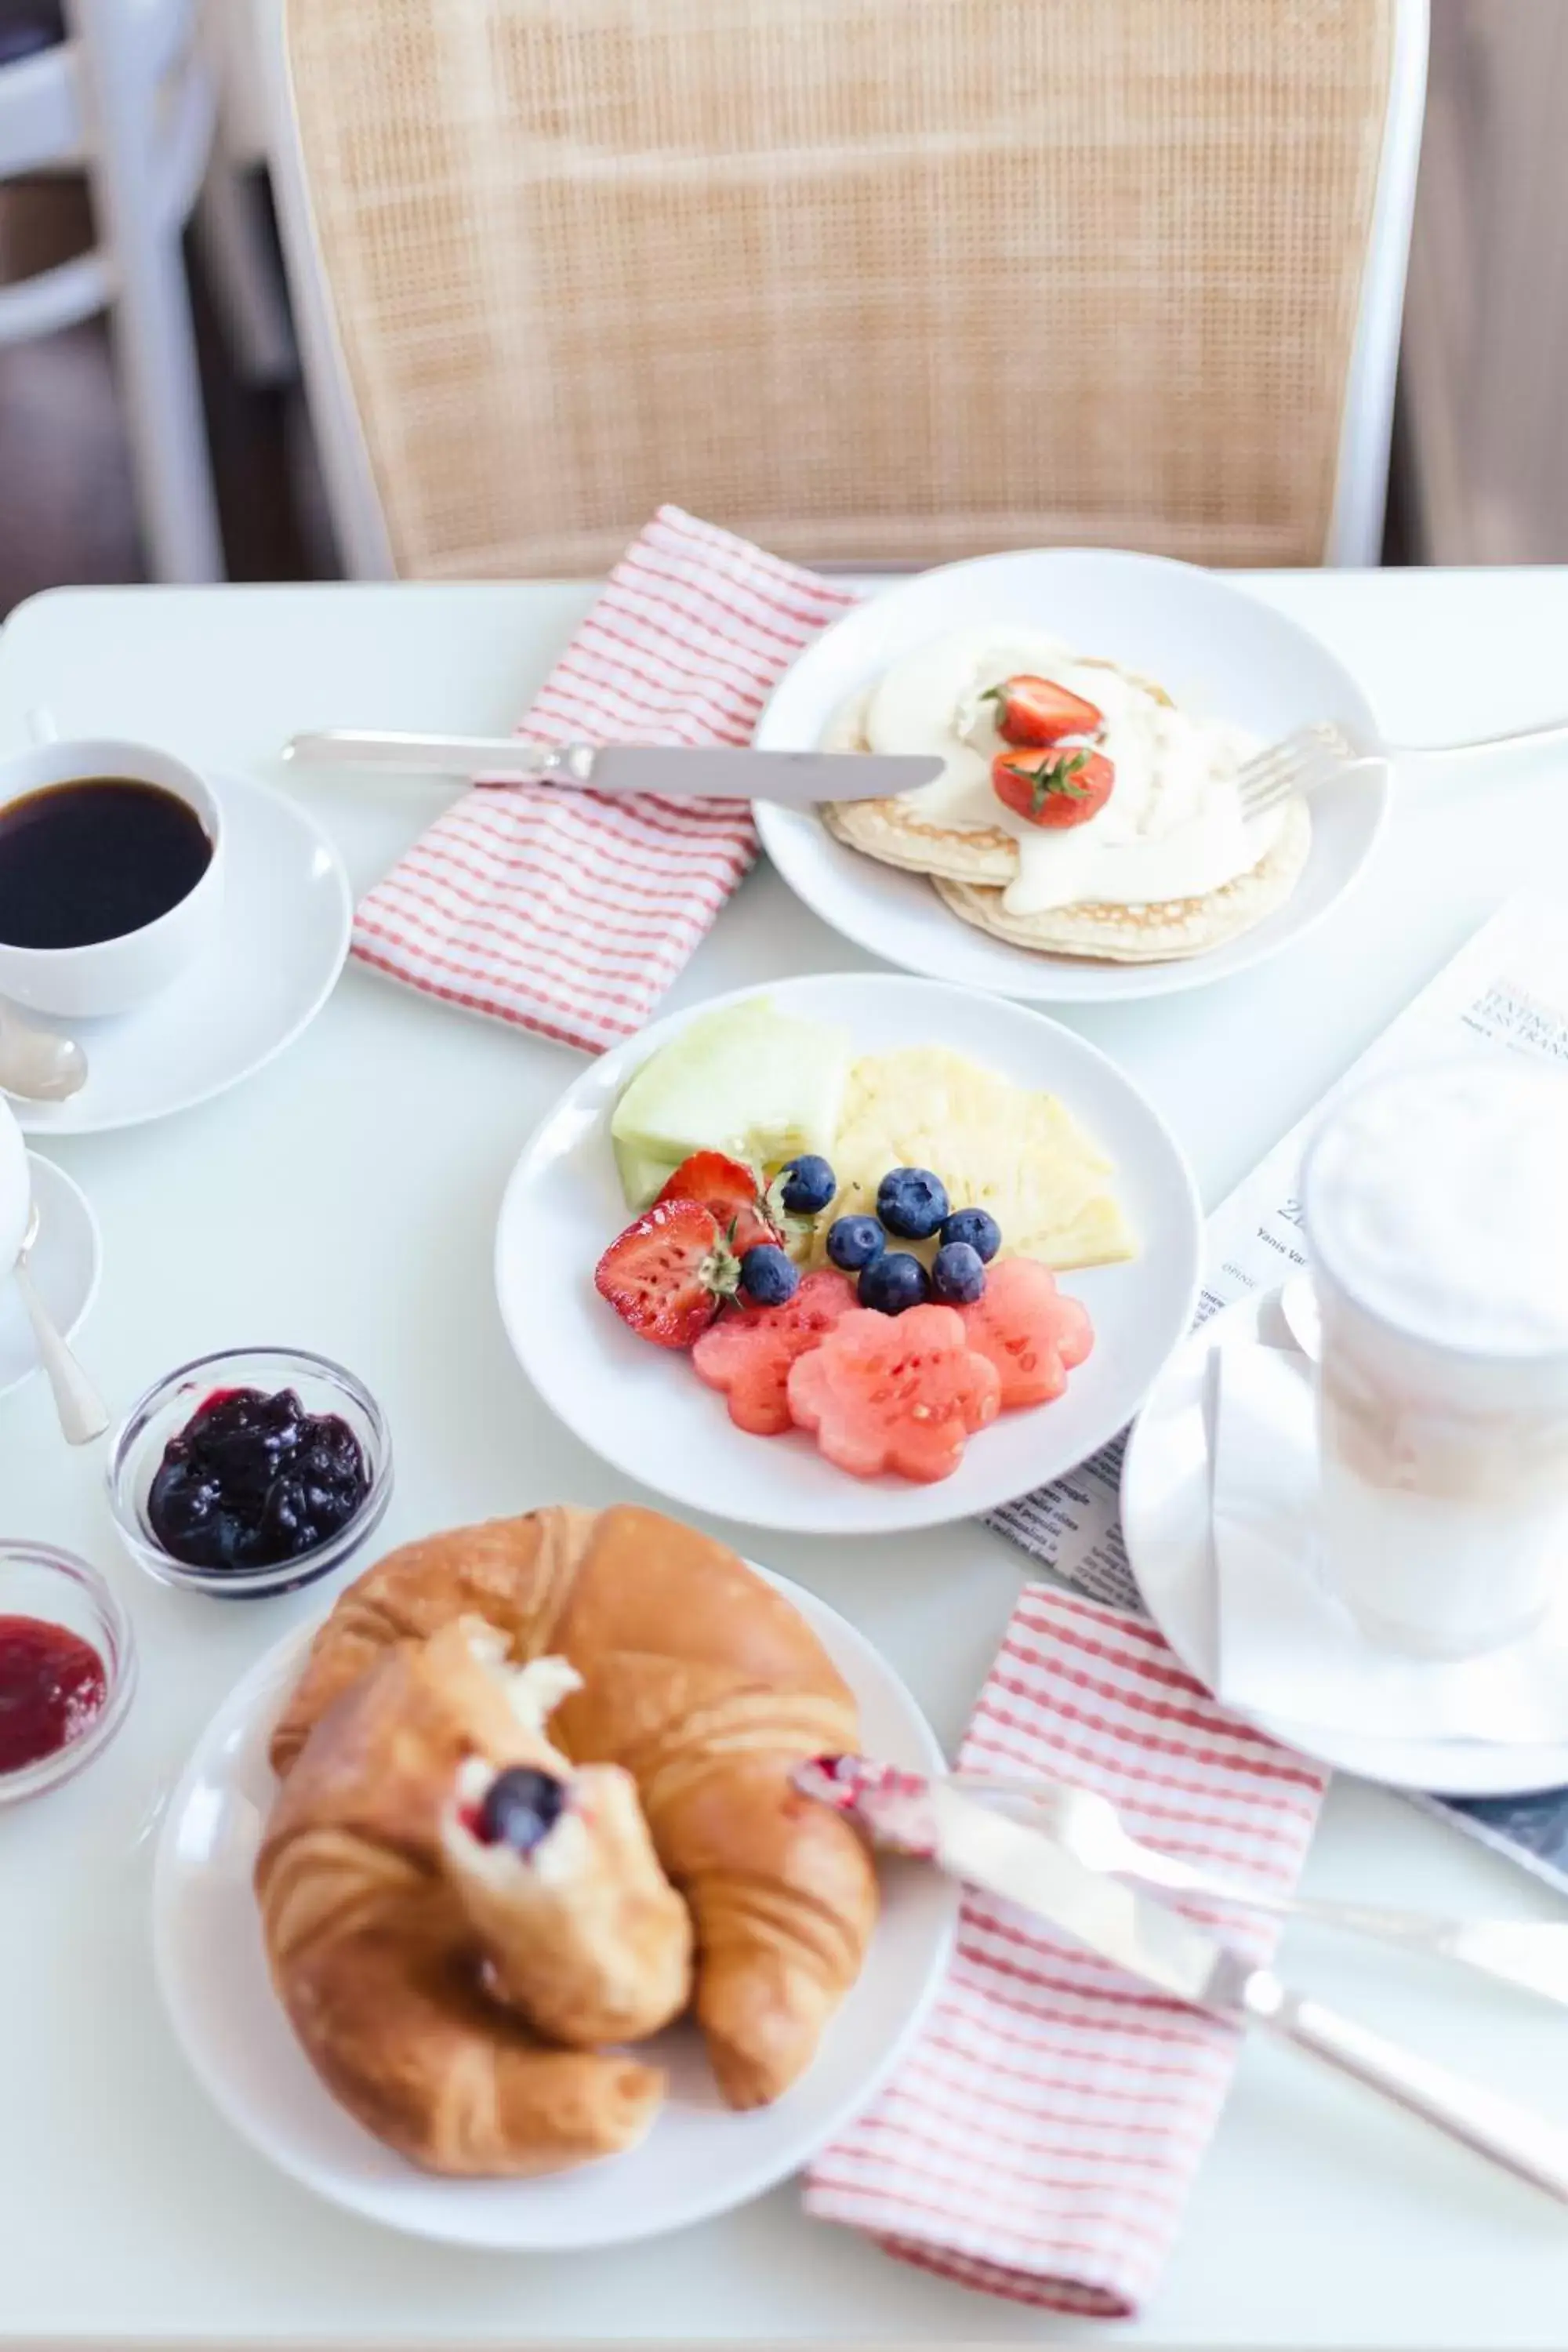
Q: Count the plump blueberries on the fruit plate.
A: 7